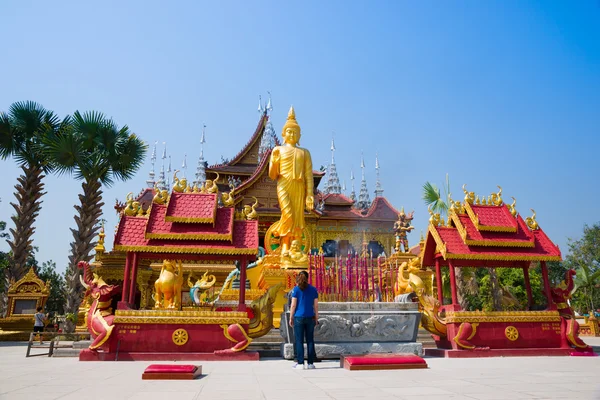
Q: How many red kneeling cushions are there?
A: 2